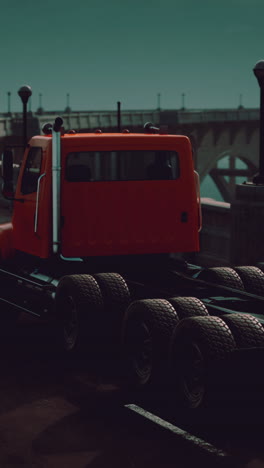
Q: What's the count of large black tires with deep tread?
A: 8